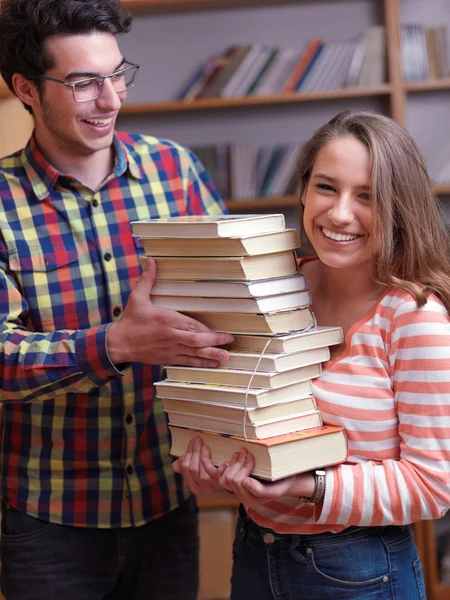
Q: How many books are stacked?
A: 13